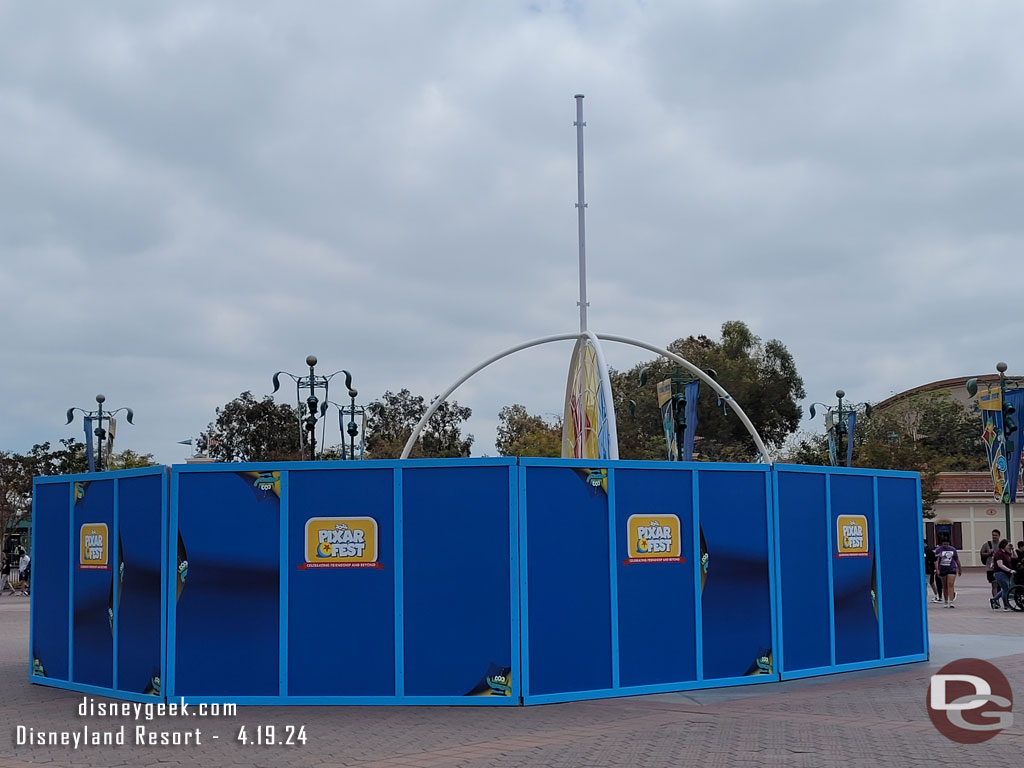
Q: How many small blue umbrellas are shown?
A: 0